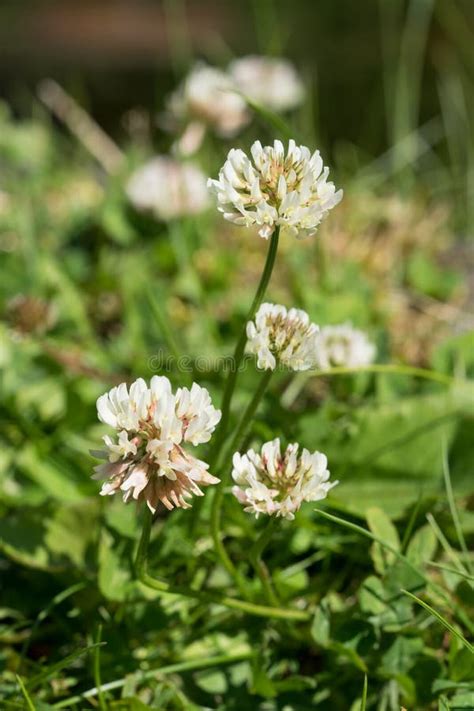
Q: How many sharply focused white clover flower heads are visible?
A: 4